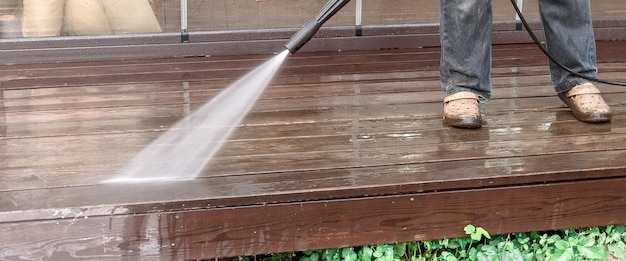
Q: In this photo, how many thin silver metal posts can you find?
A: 3